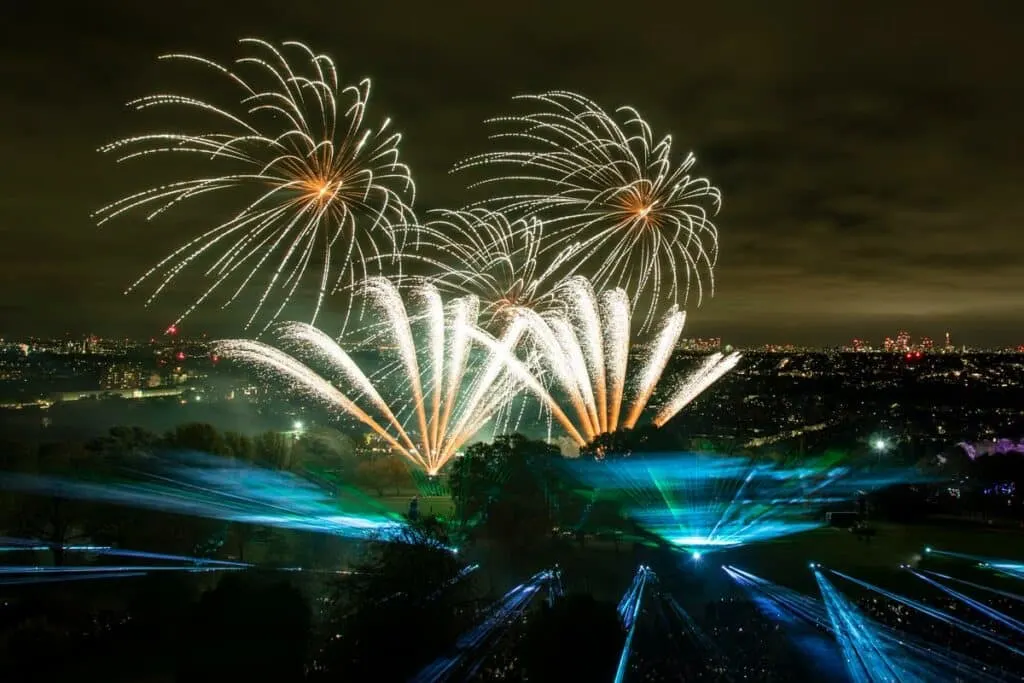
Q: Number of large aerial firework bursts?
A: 3